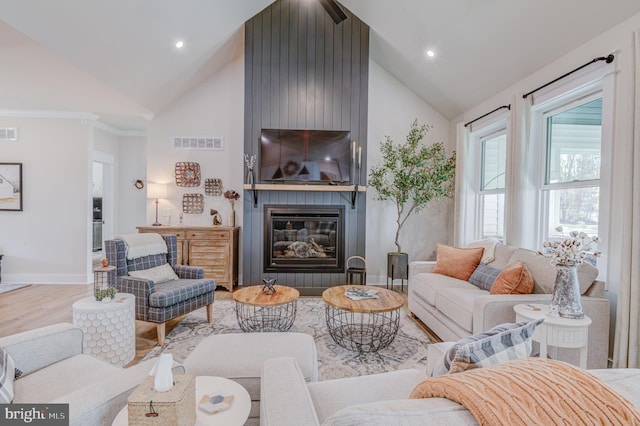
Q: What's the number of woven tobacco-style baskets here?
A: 3